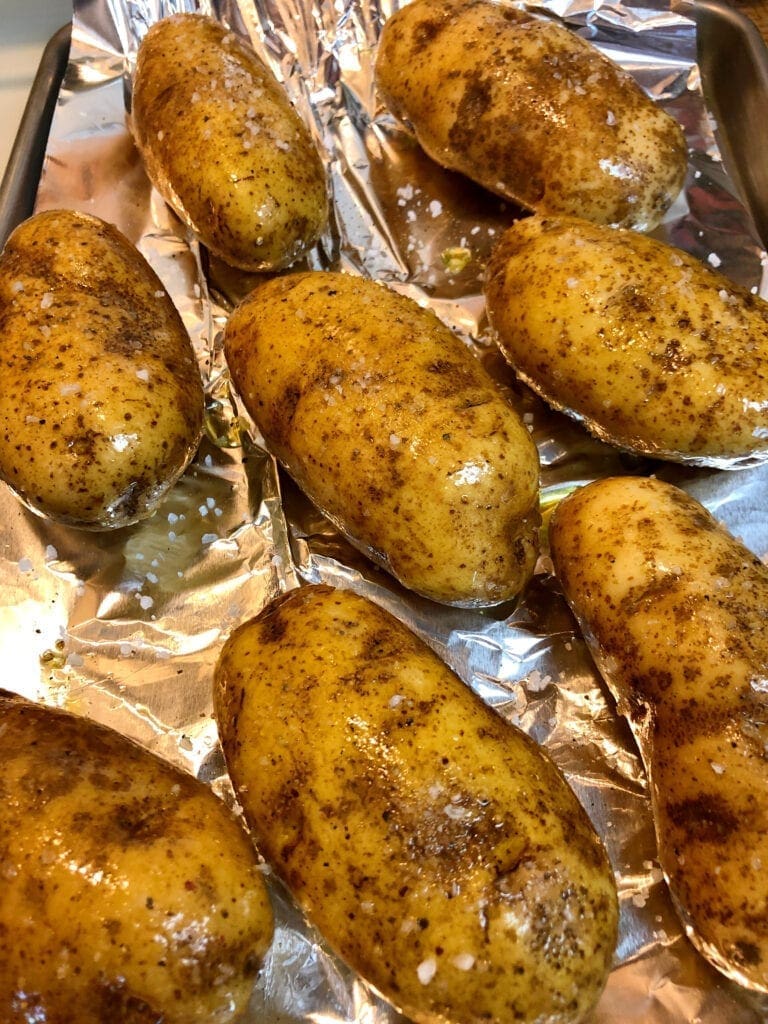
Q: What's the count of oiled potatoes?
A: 8